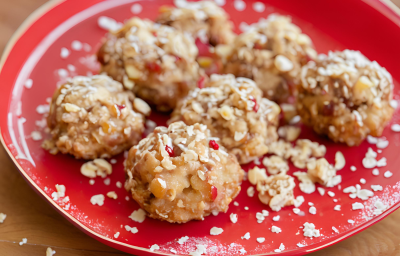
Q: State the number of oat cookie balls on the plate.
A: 7